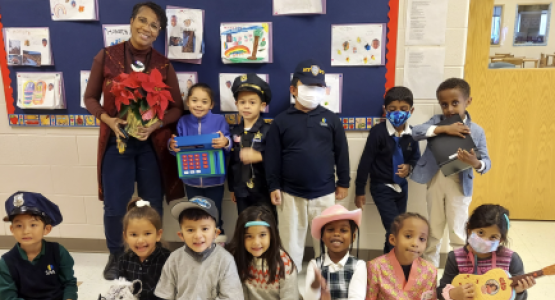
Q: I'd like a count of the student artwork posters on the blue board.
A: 12